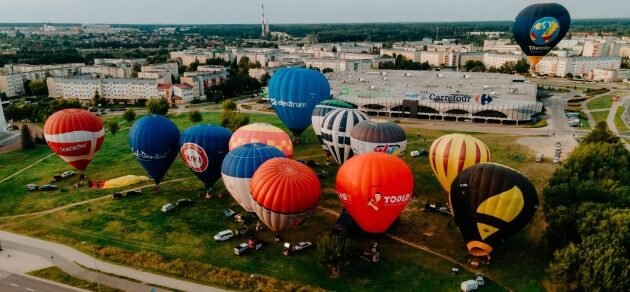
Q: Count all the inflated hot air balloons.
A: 14